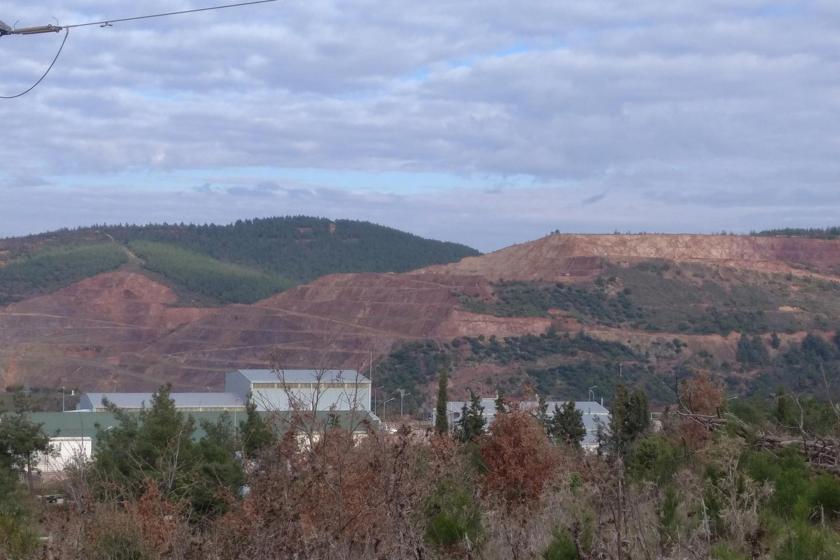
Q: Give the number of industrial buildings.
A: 4